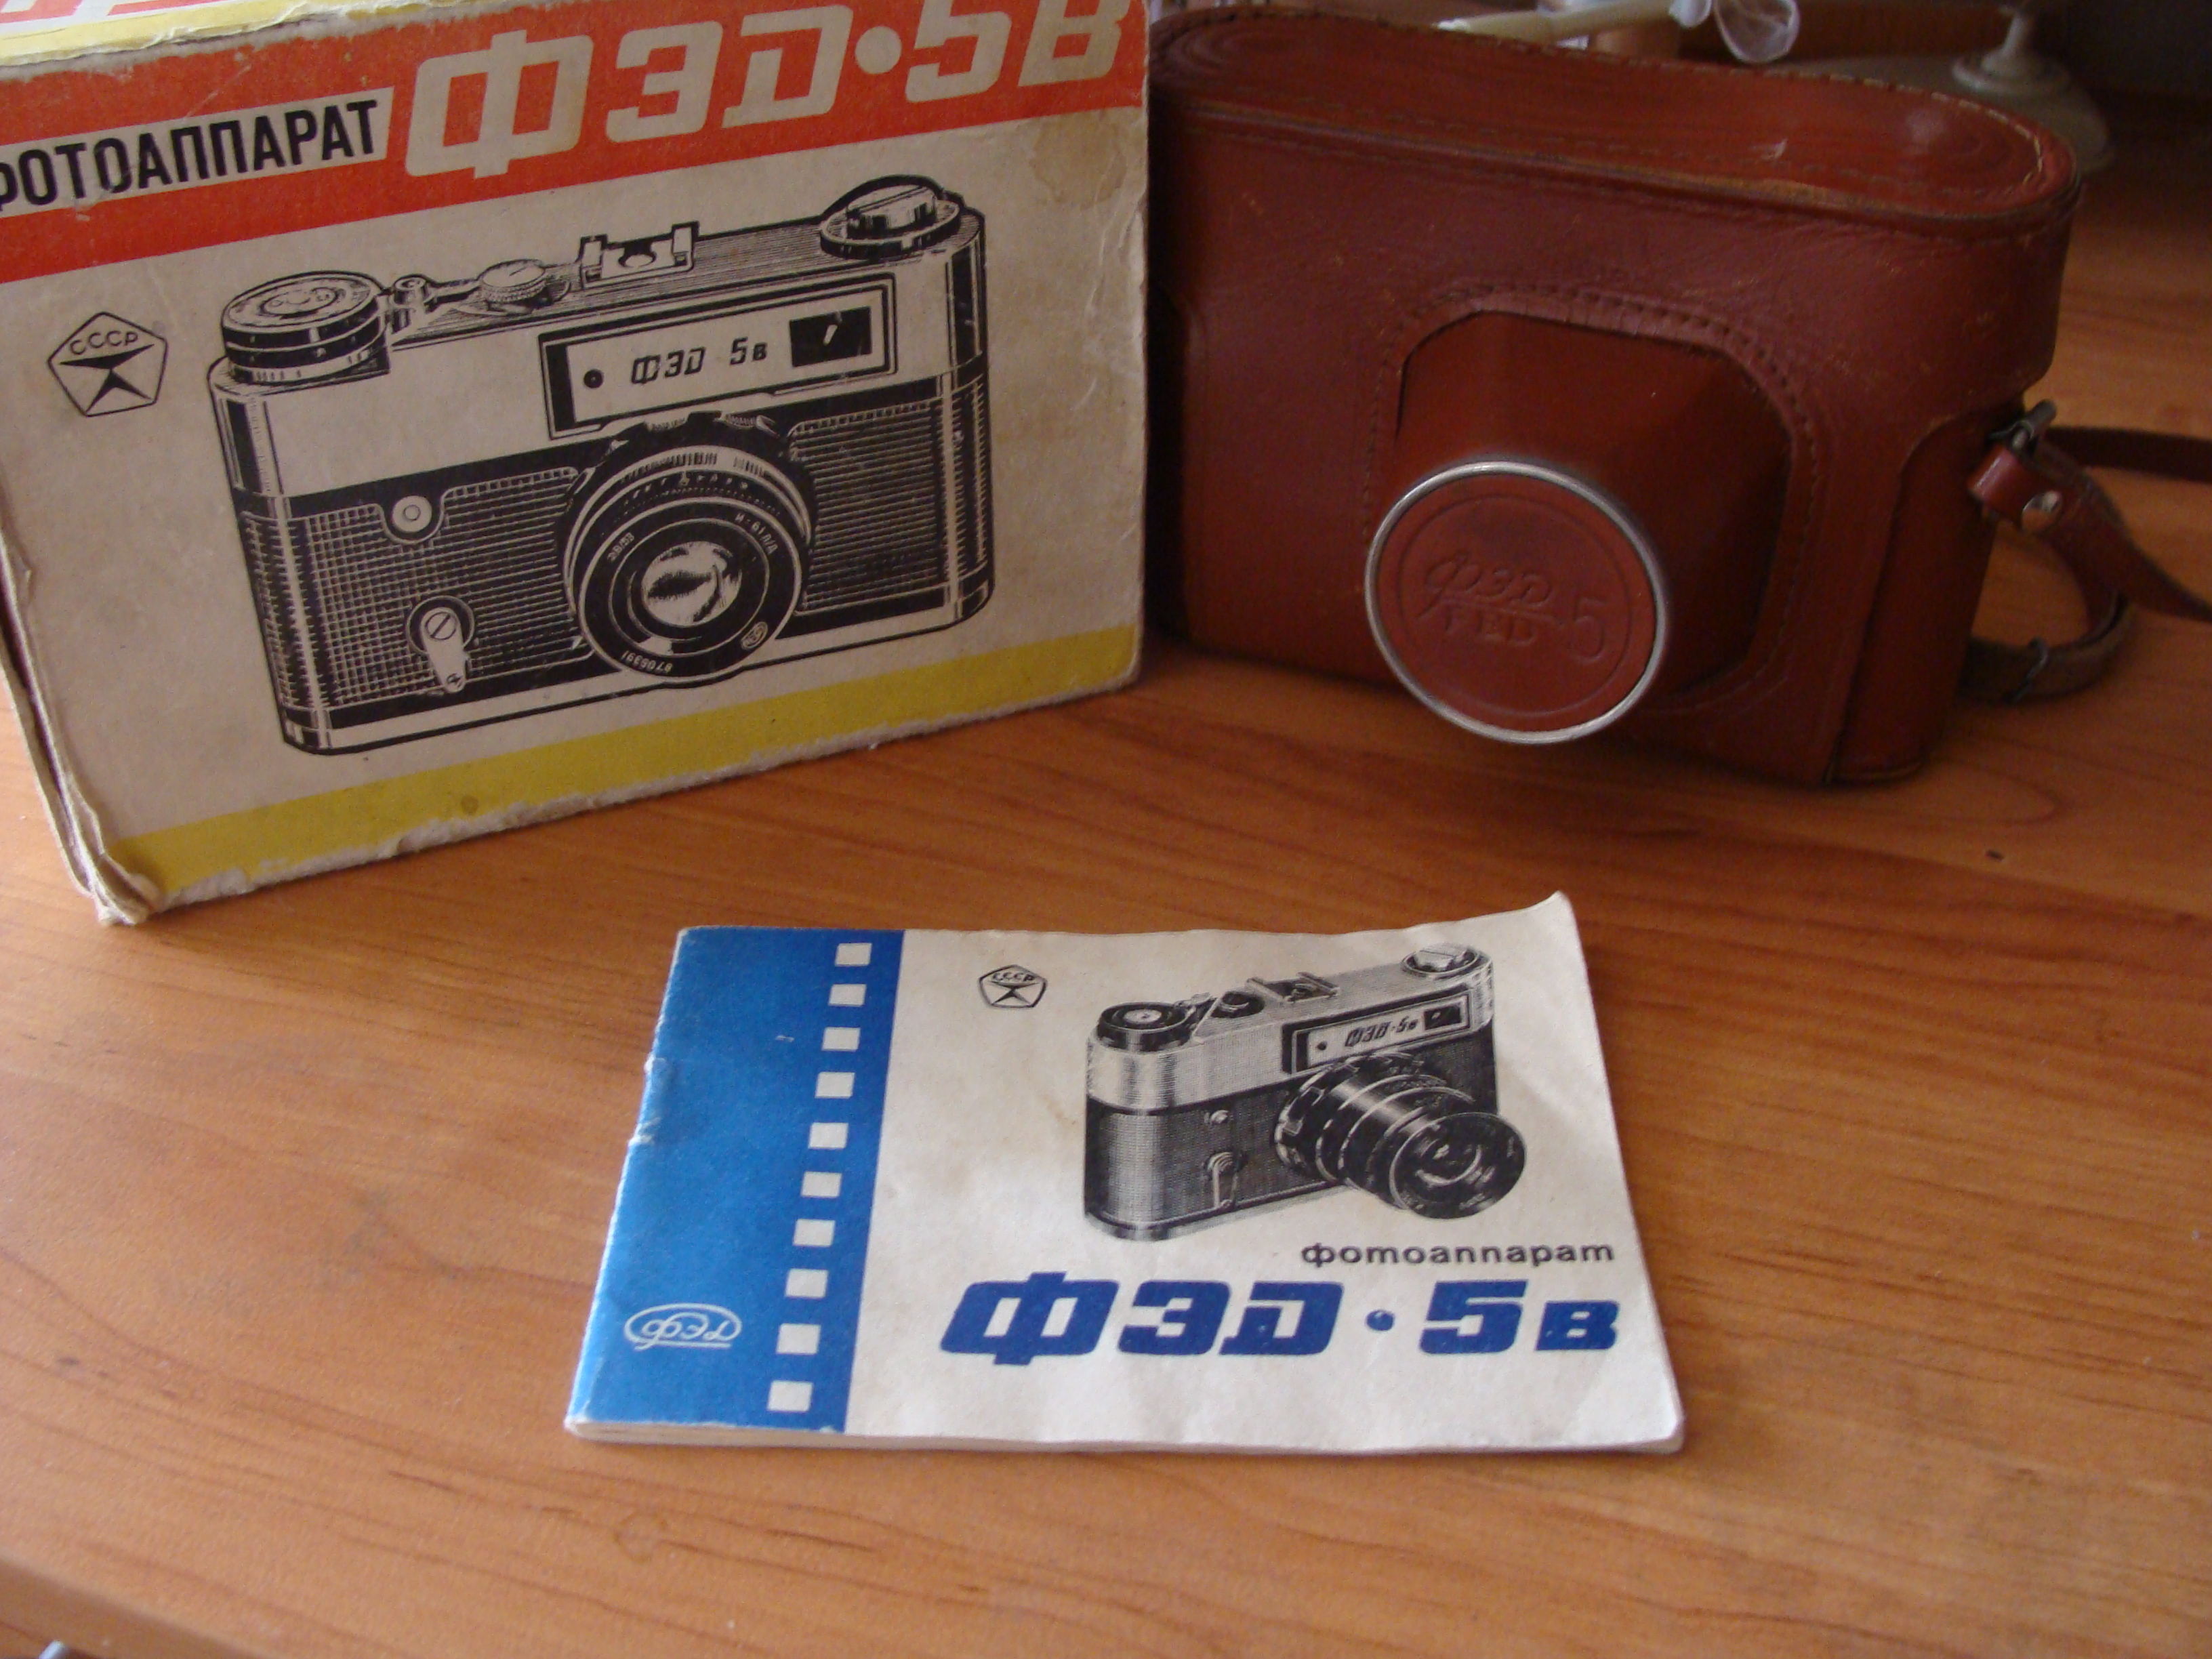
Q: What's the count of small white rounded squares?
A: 10